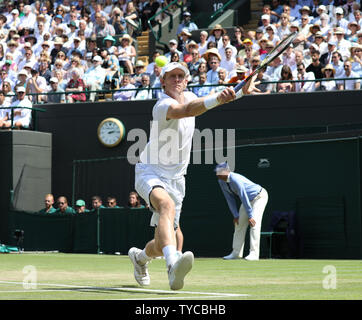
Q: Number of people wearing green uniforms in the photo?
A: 6